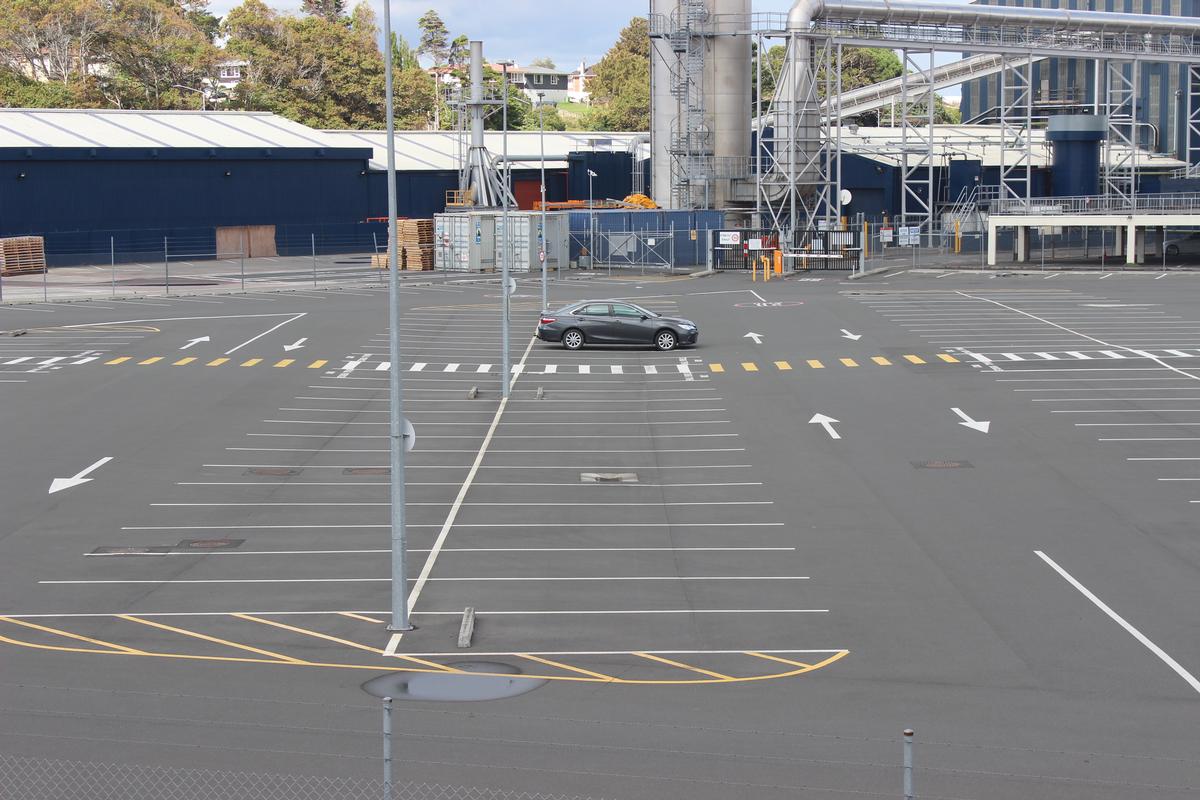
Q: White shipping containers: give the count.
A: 2